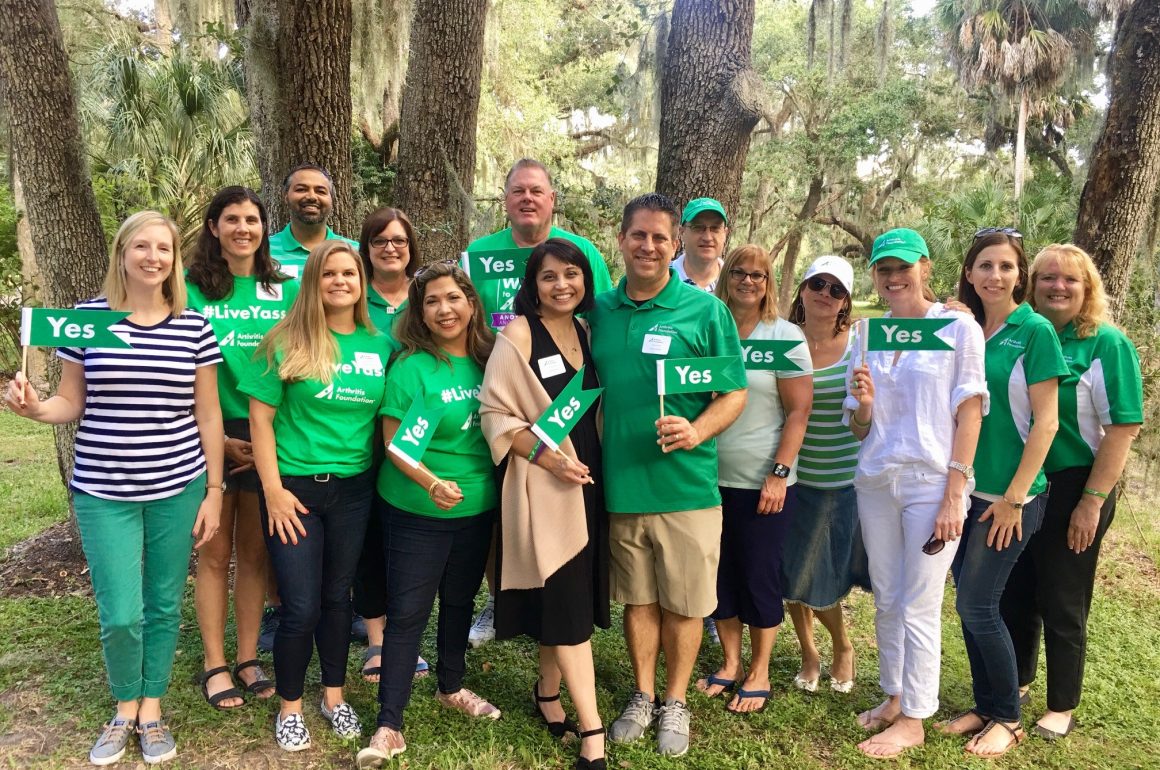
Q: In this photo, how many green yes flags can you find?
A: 7